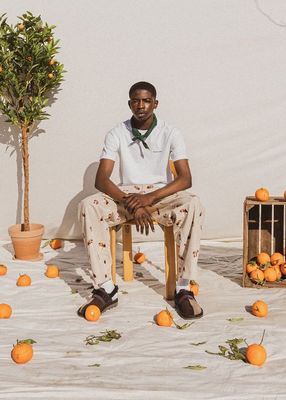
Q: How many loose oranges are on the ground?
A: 12